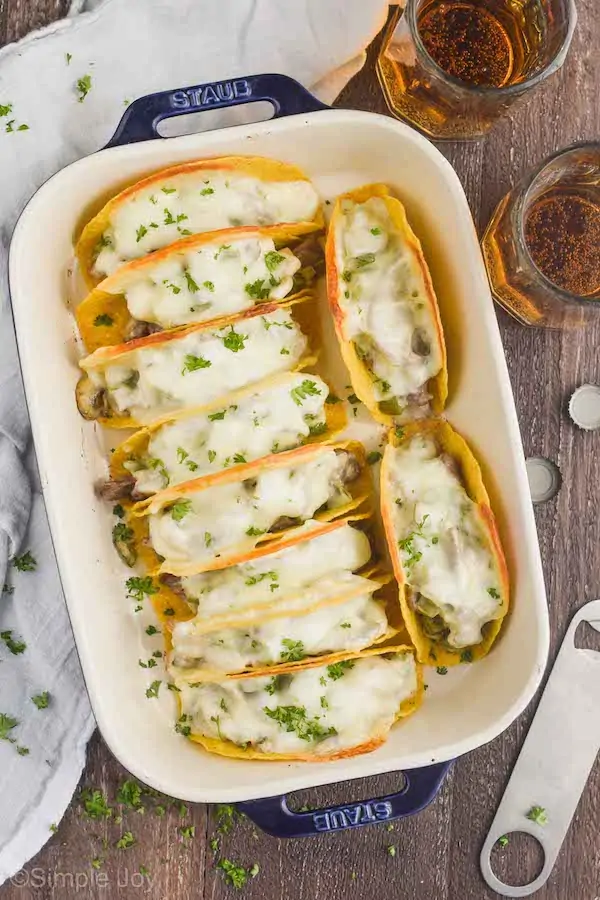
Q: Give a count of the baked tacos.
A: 10